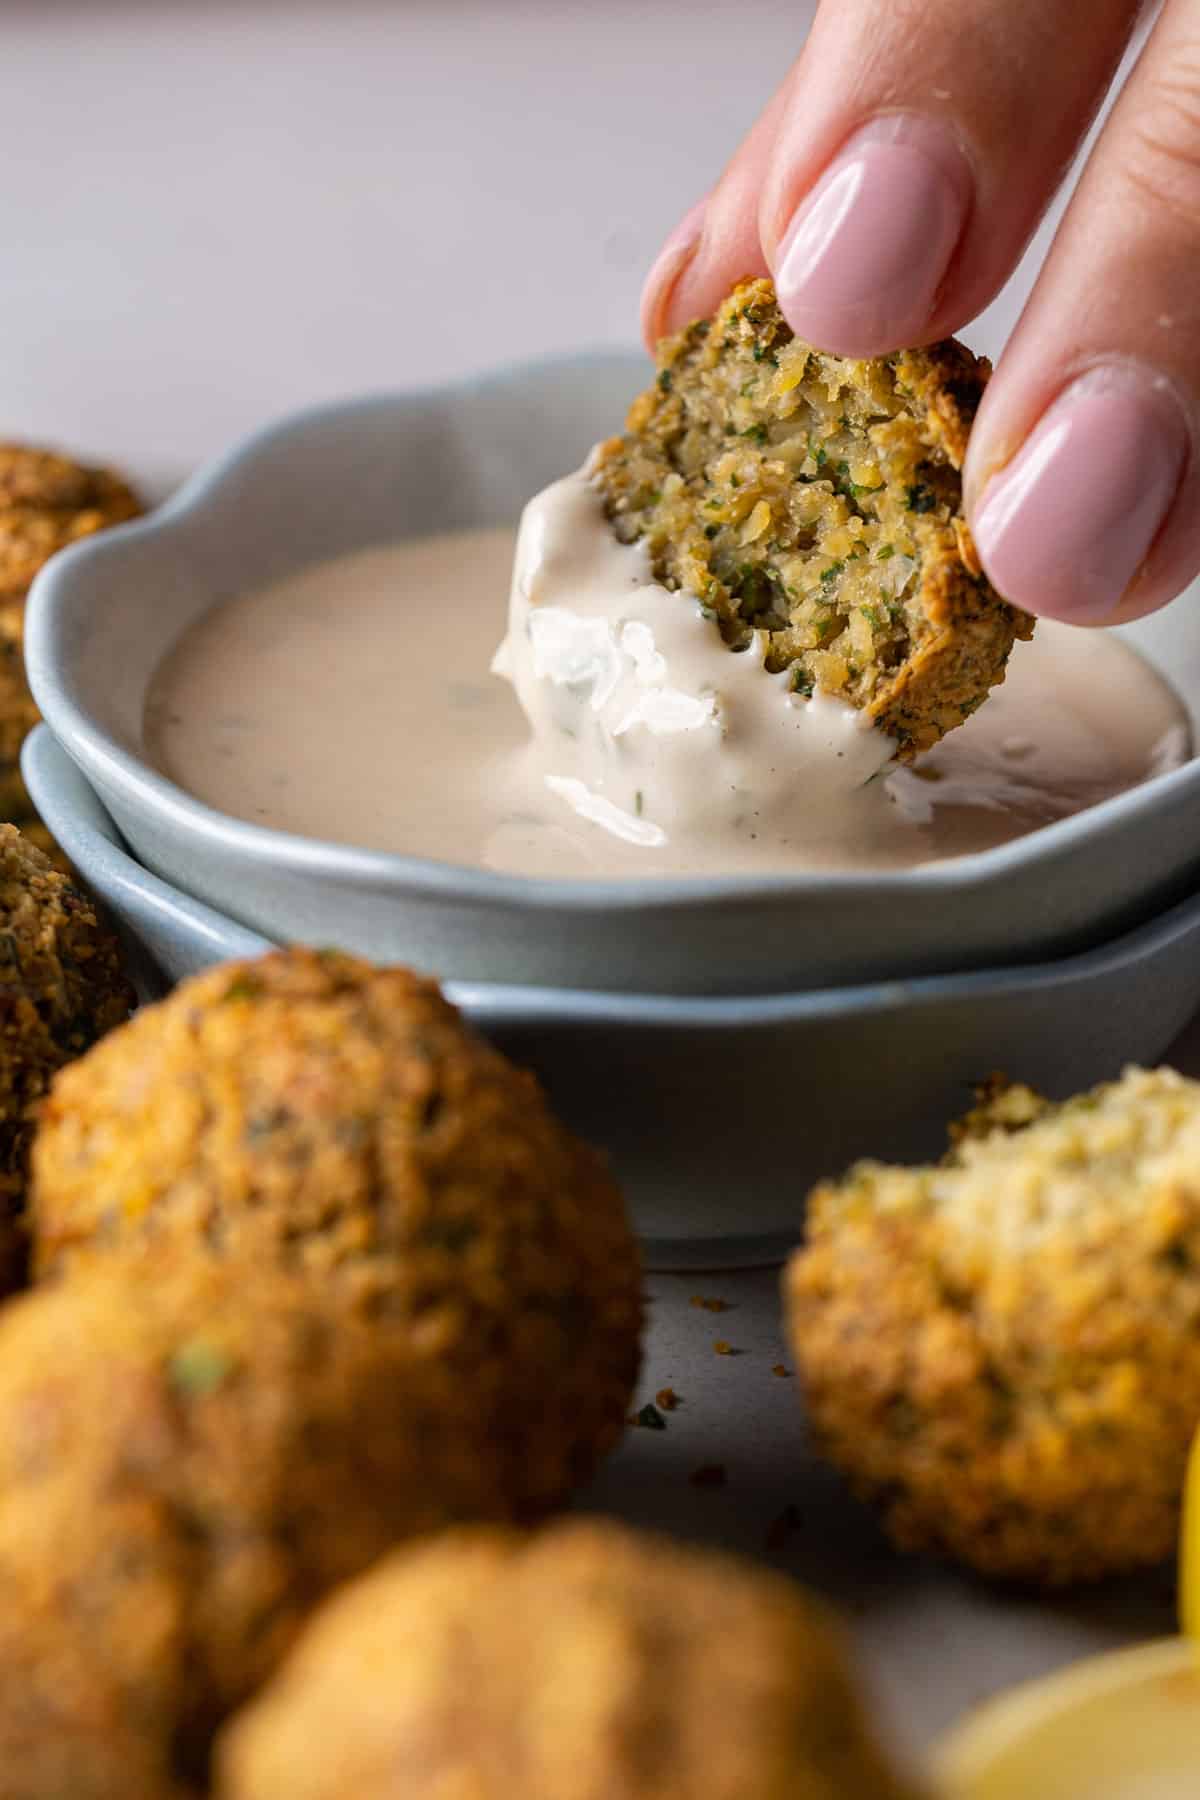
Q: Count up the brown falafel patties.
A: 7